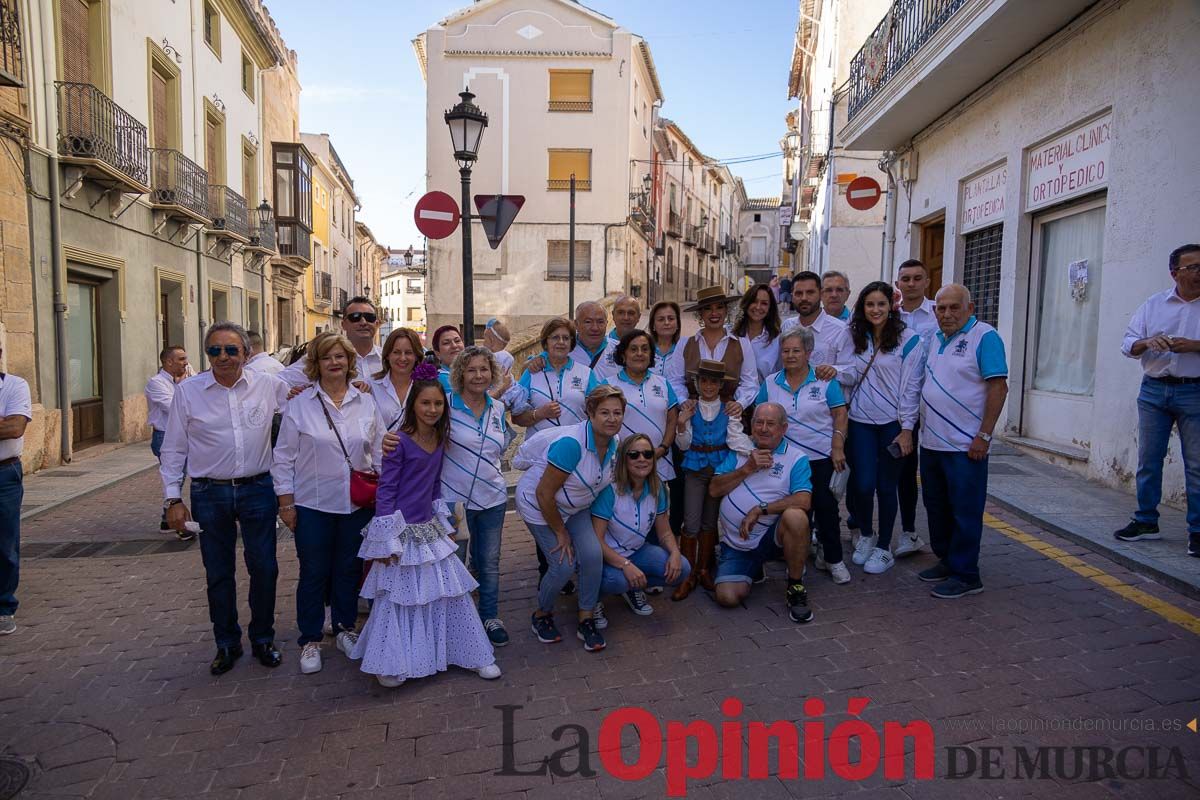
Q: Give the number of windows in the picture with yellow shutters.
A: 2